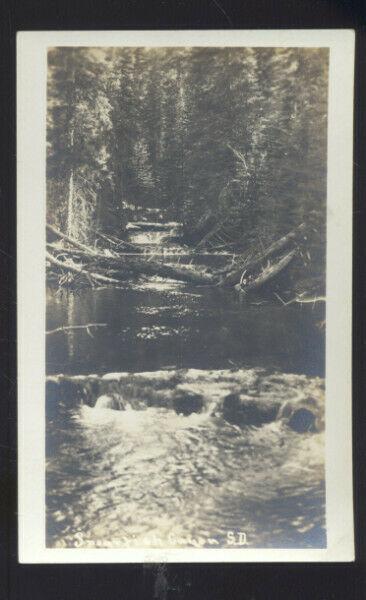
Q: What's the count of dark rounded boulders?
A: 3